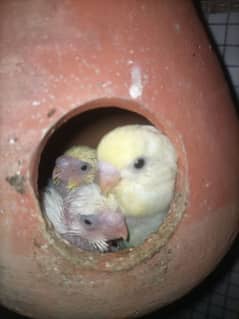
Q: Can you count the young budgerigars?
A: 2